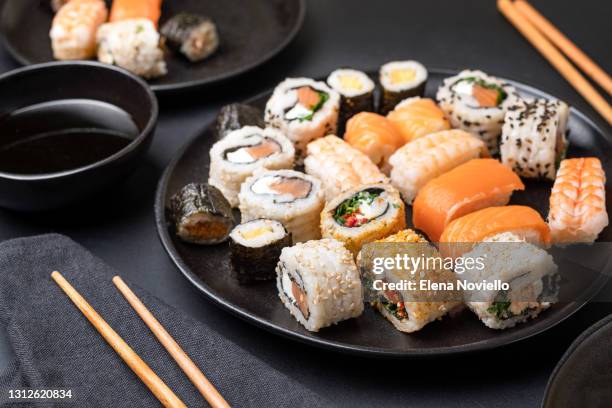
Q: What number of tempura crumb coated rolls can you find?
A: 2